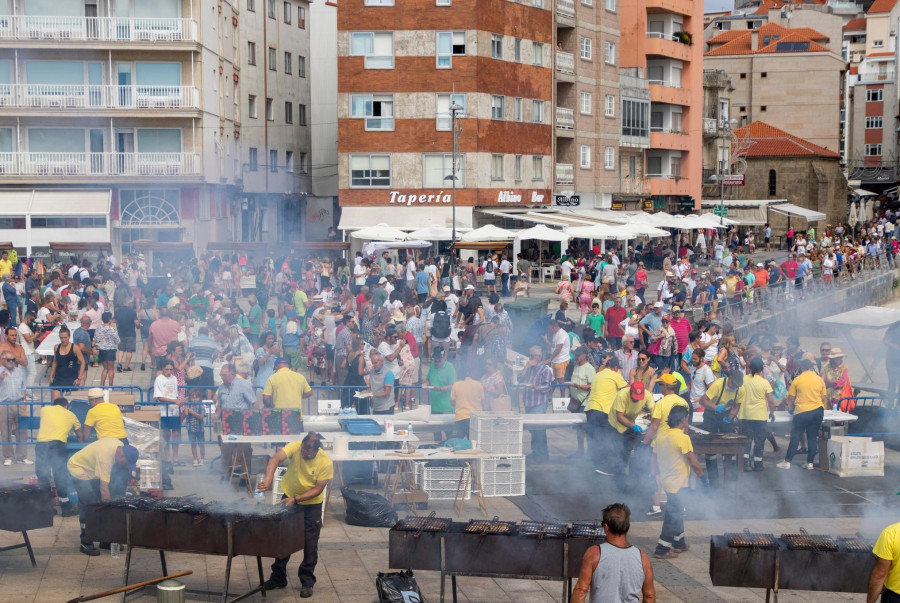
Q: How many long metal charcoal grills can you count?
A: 4